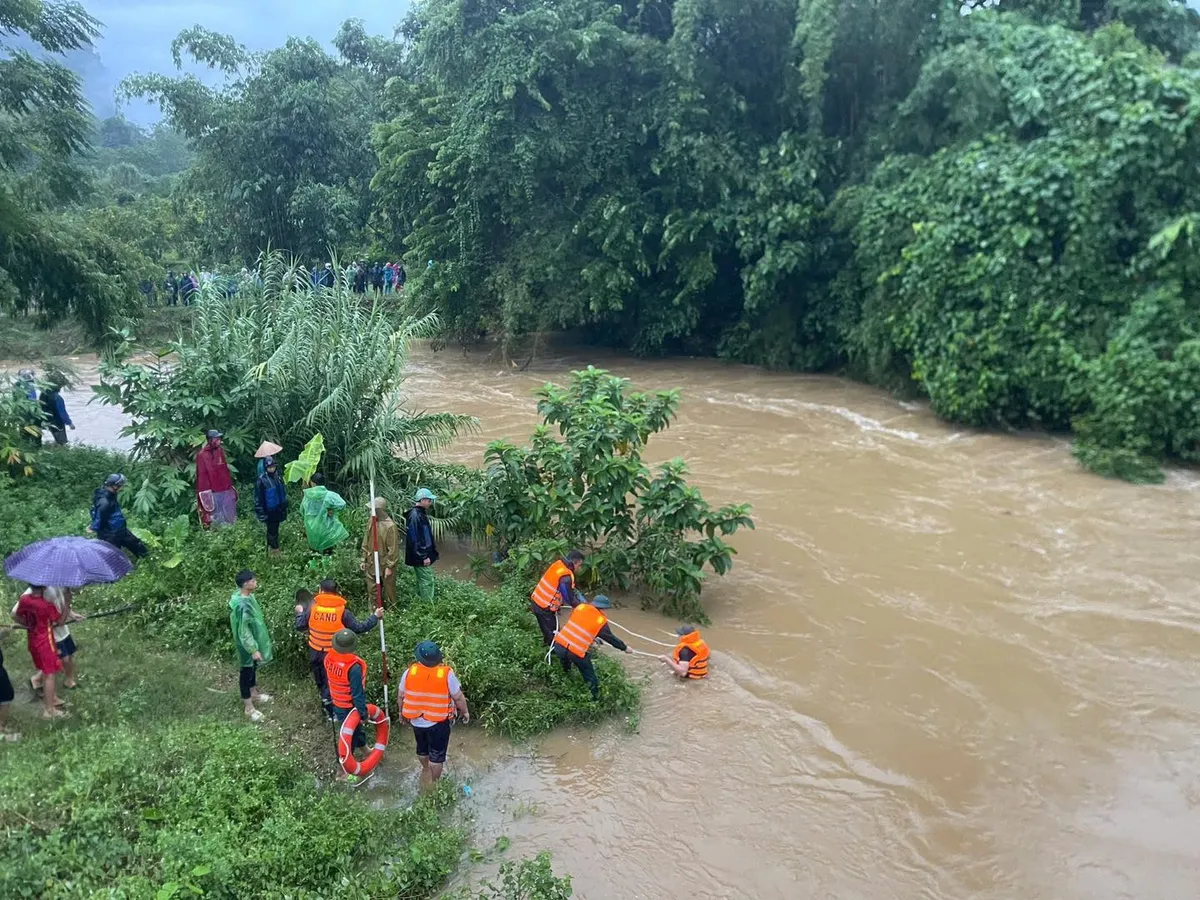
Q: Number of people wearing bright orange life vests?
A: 6